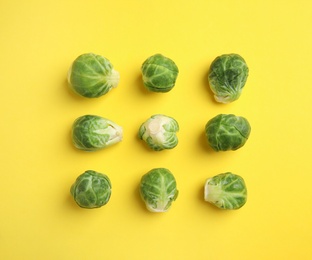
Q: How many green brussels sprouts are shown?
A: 9